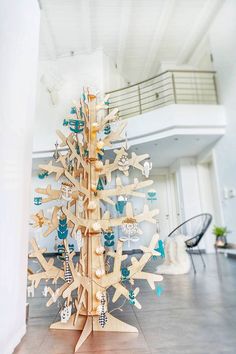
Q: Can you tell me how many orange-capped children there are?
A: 0